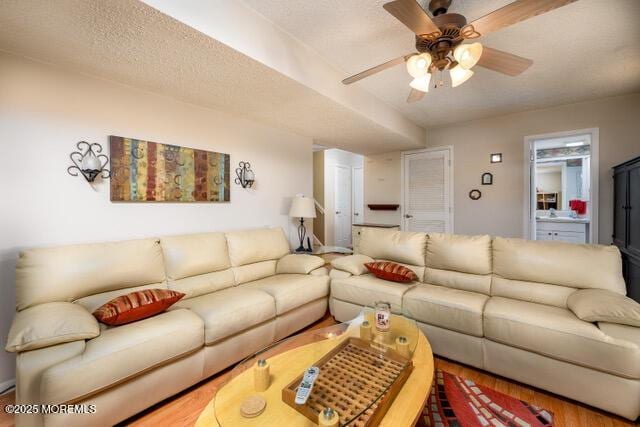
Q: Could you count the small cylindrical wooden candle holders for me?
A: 4